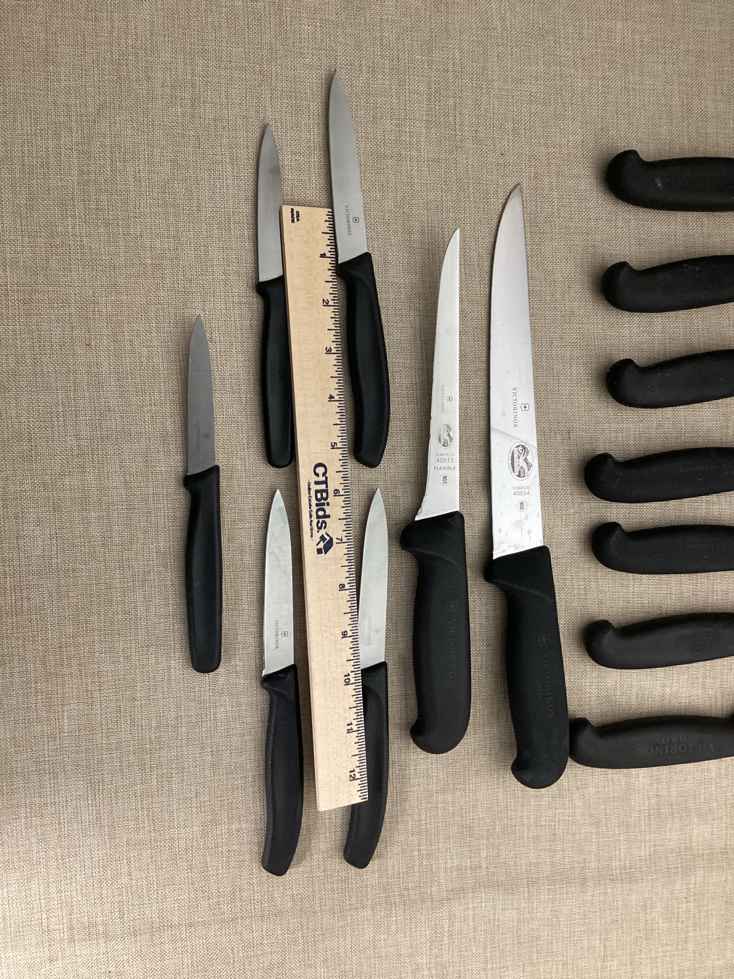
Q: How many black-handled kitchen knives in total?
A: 14